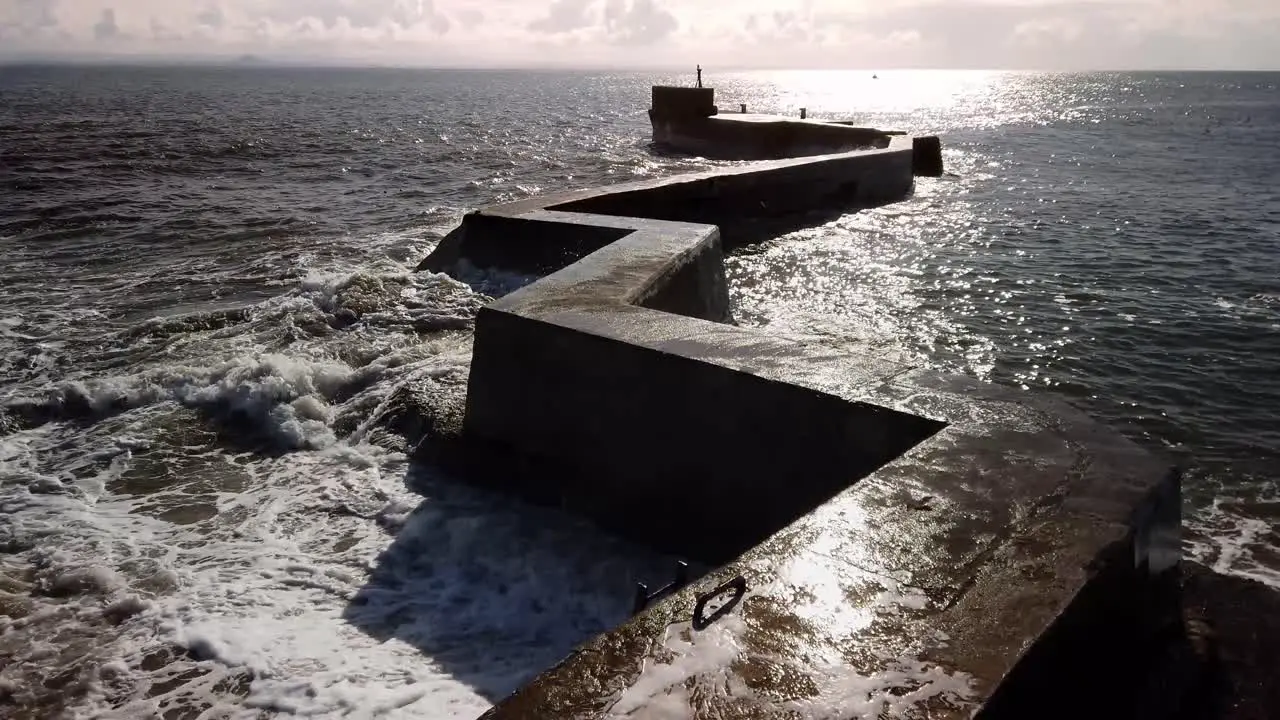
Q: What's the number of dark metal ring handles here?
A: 1